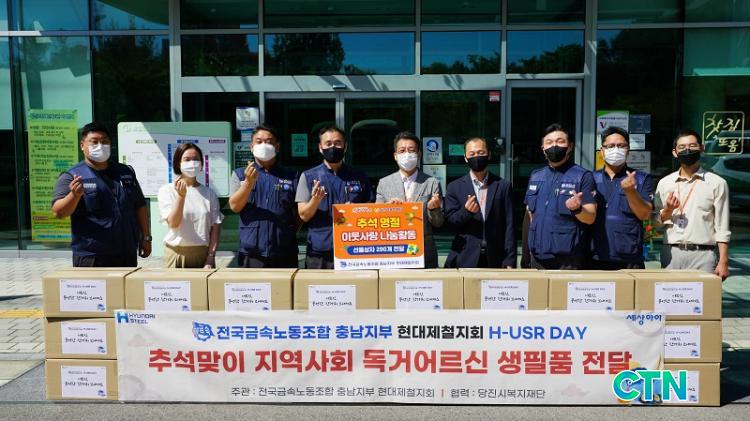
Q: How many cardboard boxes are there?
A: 12